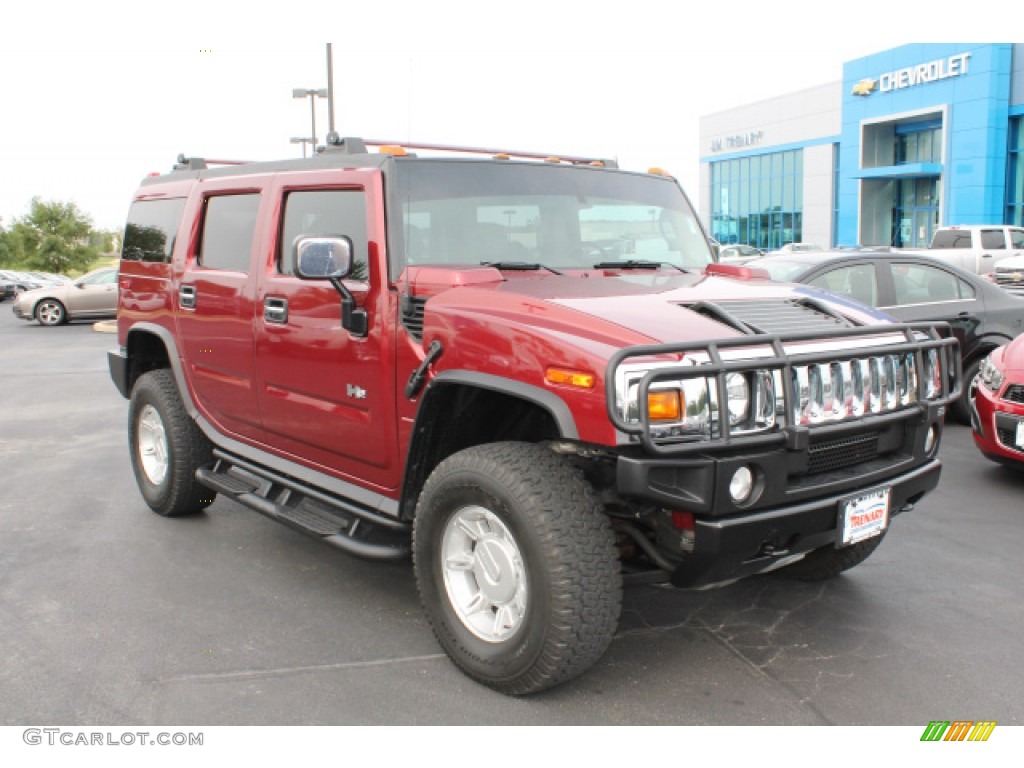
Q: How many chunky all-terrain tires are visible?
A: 3